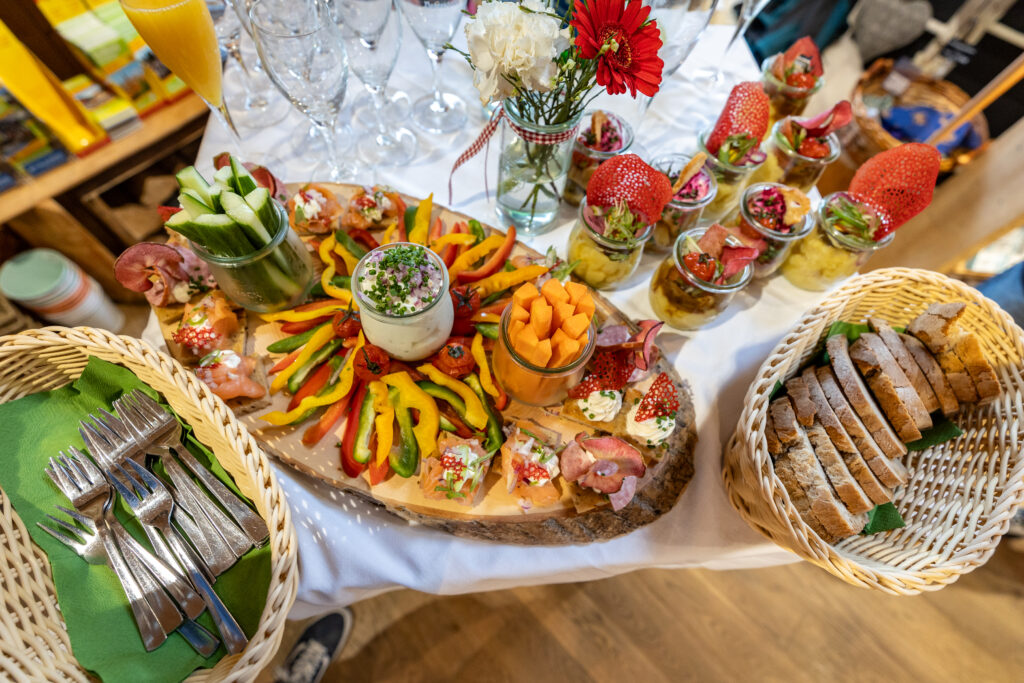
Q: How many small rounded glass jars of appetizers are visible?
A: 9